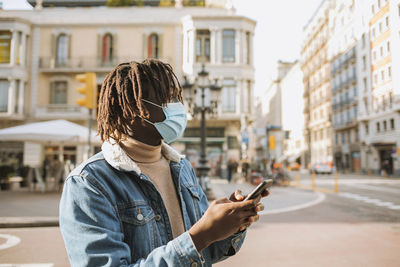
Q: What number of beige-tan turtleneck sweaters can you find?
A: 1